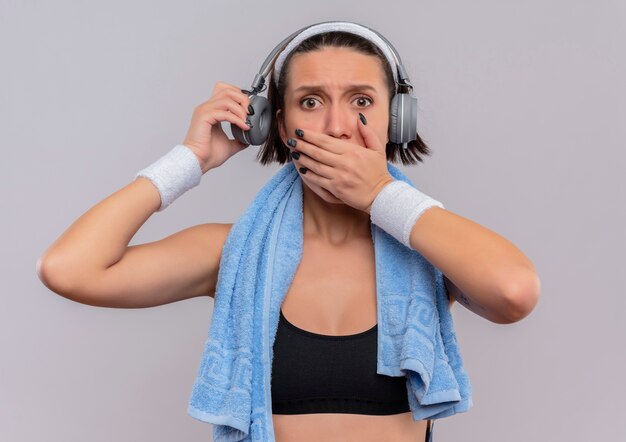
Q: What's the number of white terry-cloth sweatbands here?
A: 3